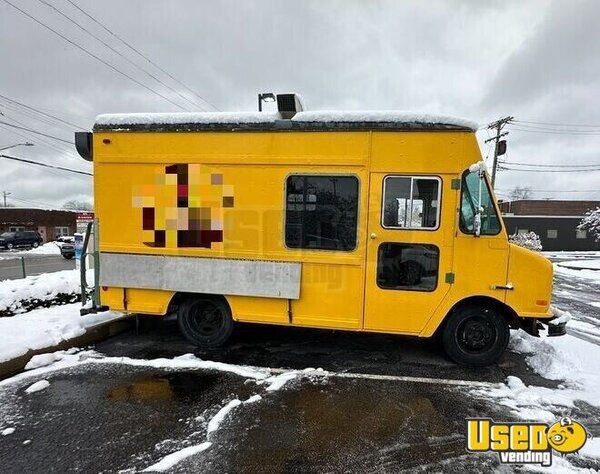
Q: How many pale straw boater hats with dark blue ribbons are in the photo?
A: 0